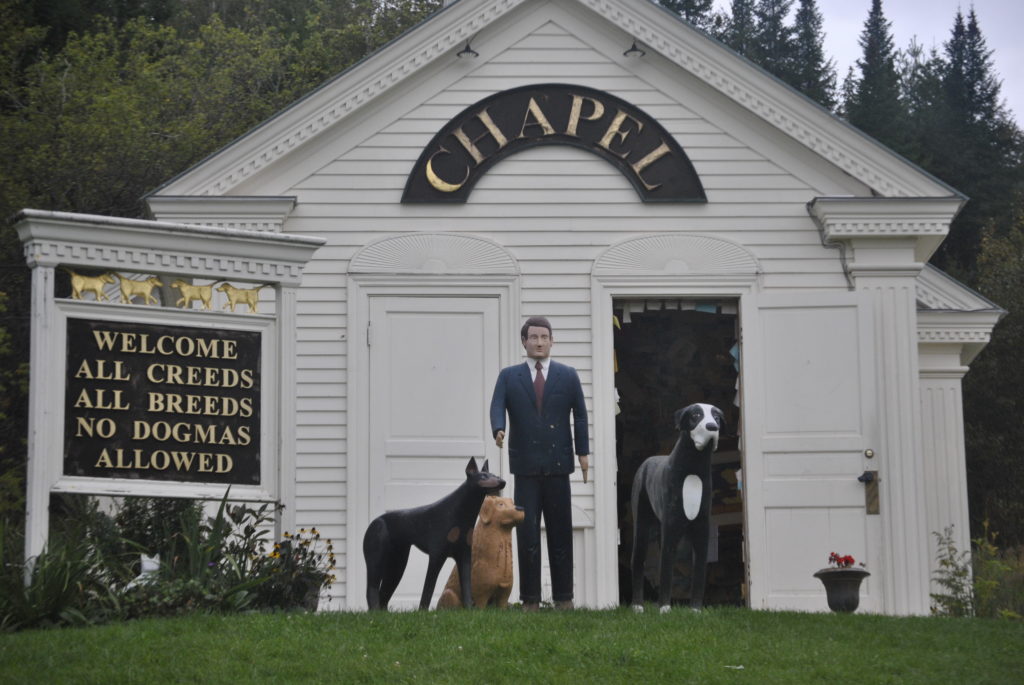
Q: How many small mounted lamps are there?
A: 2